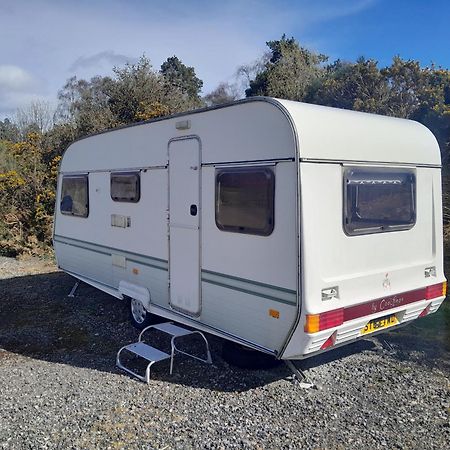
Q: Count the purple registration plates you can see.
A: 0